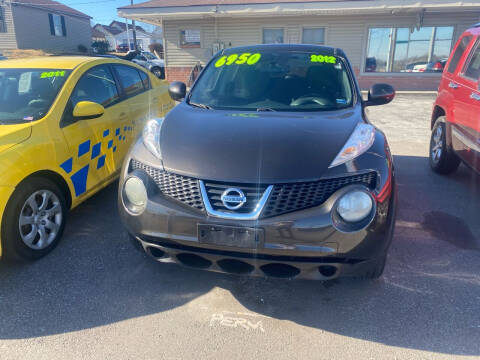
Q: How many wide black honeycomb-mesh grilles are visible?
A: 1